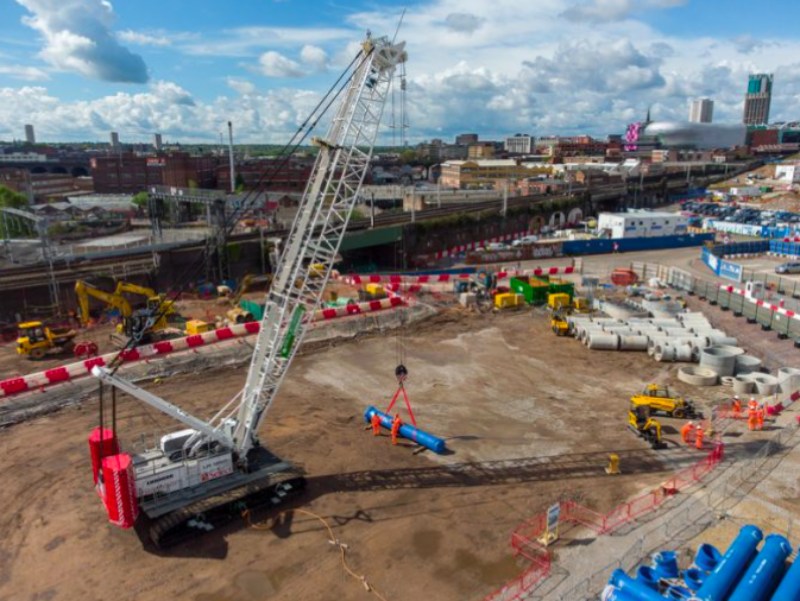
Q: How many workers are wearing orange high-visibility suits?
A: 8